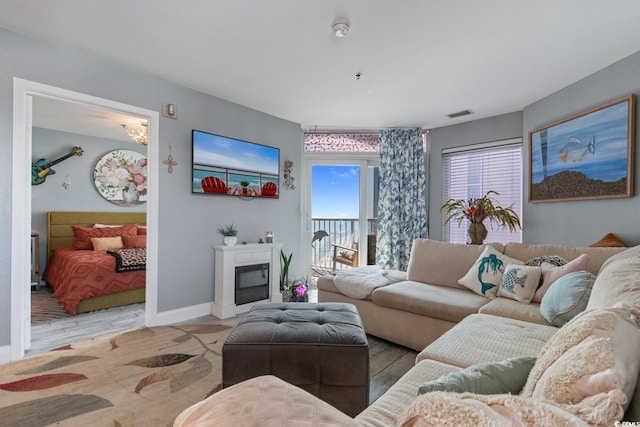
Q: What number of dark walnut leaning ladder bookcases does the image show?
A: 0